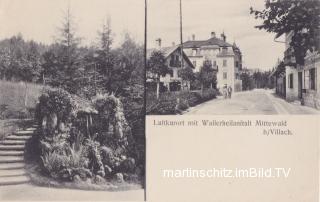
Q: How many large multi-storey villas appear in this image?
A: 1